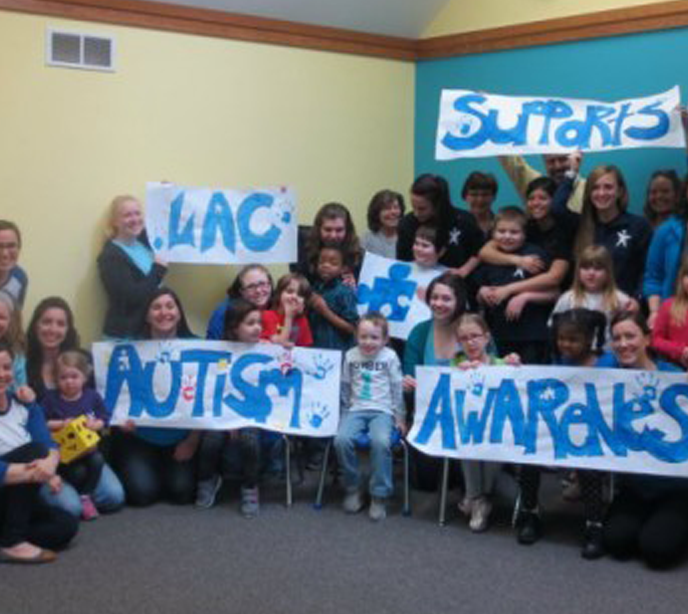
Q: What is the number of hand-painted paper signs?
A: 5